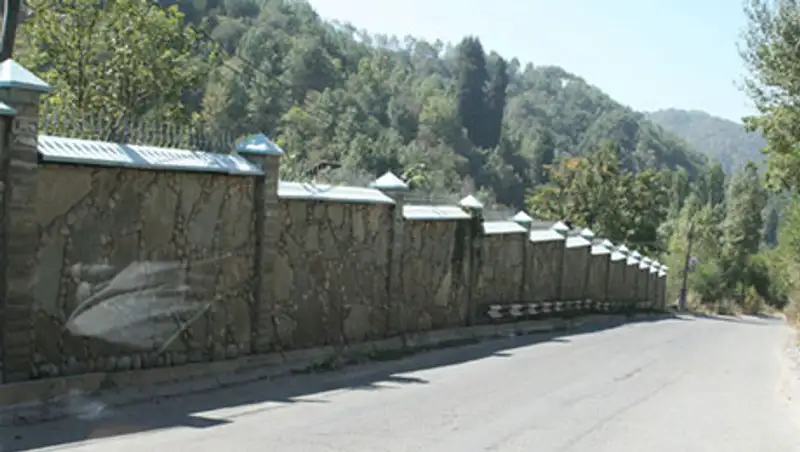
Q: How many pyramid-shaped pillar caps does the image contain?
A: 13